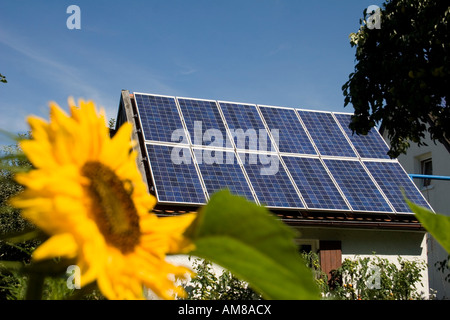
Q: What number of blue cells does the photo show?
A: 12